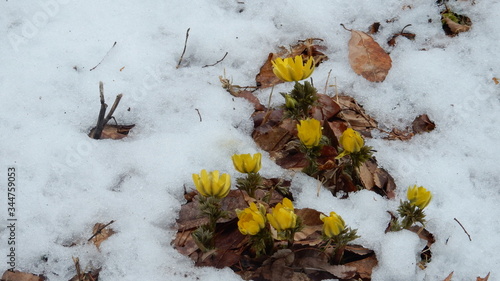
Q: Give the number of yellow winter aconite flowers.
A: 9